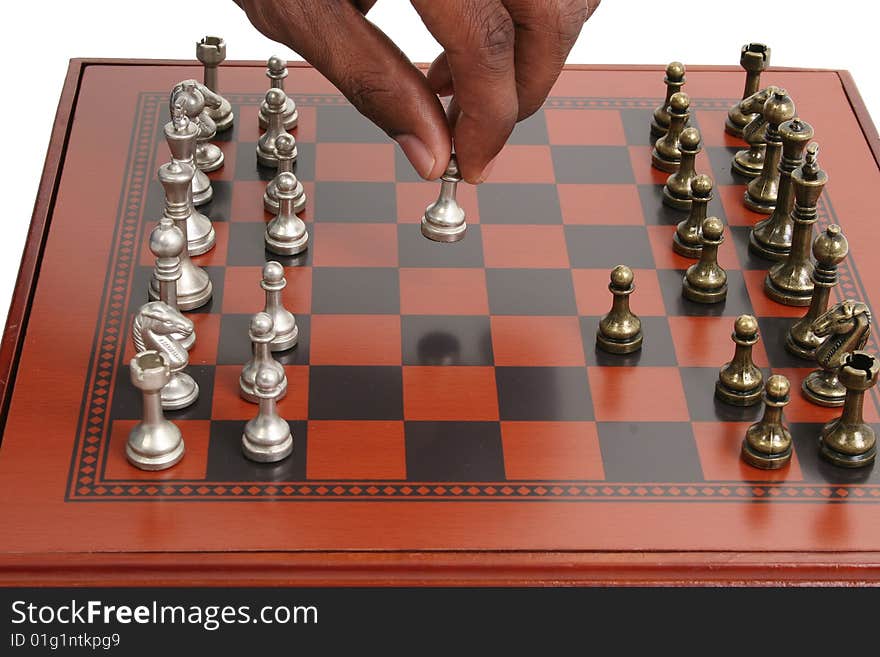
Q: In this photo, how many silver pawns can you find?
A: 8